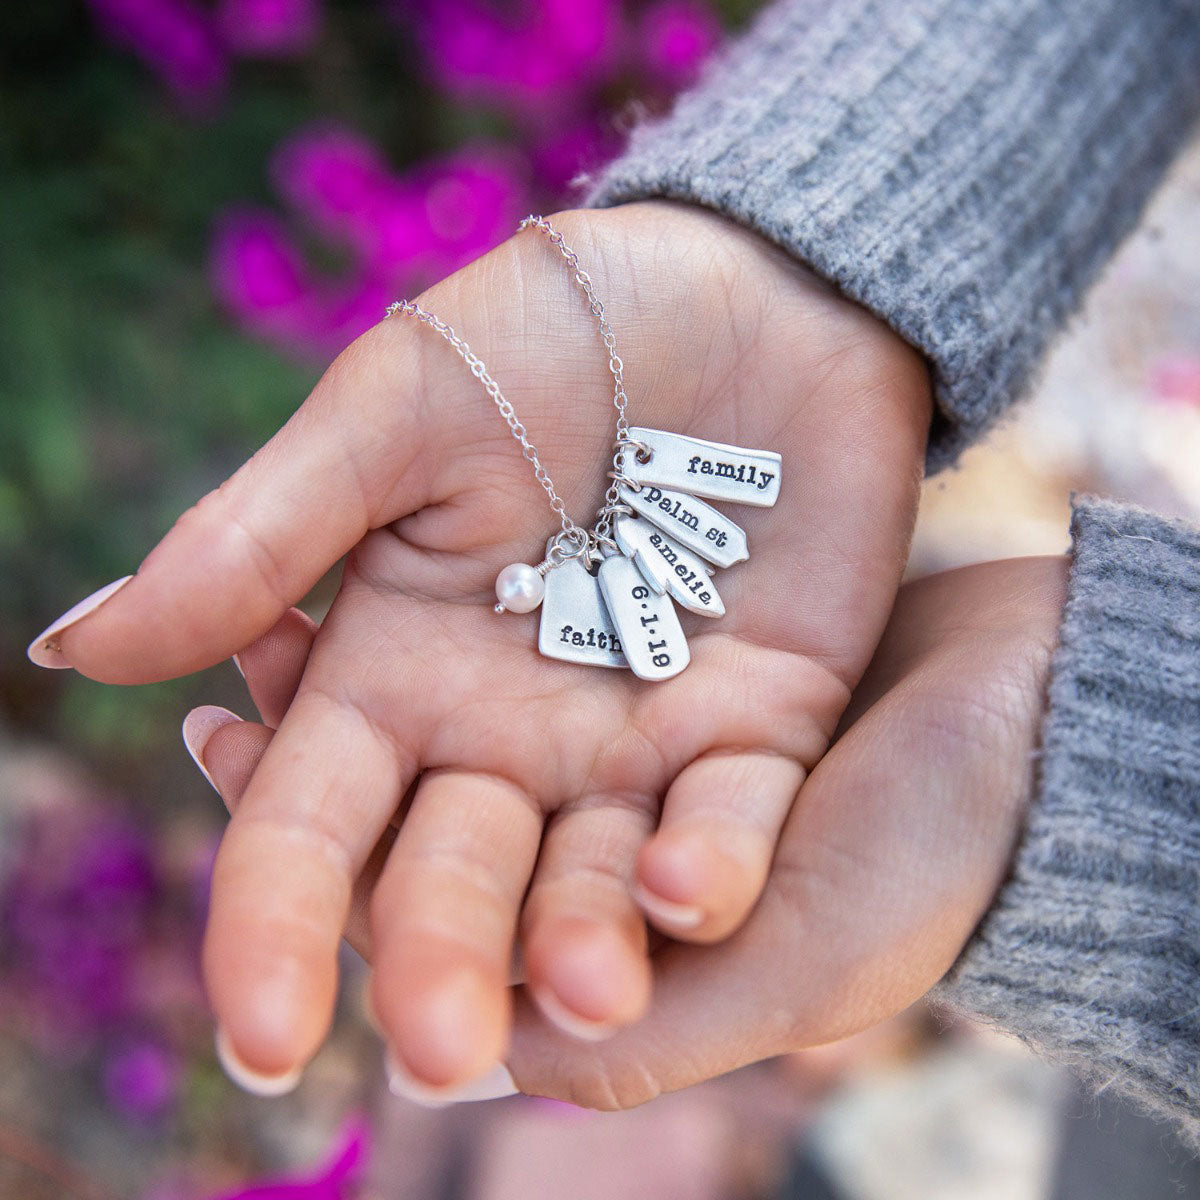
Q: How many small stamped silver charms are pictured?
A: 5